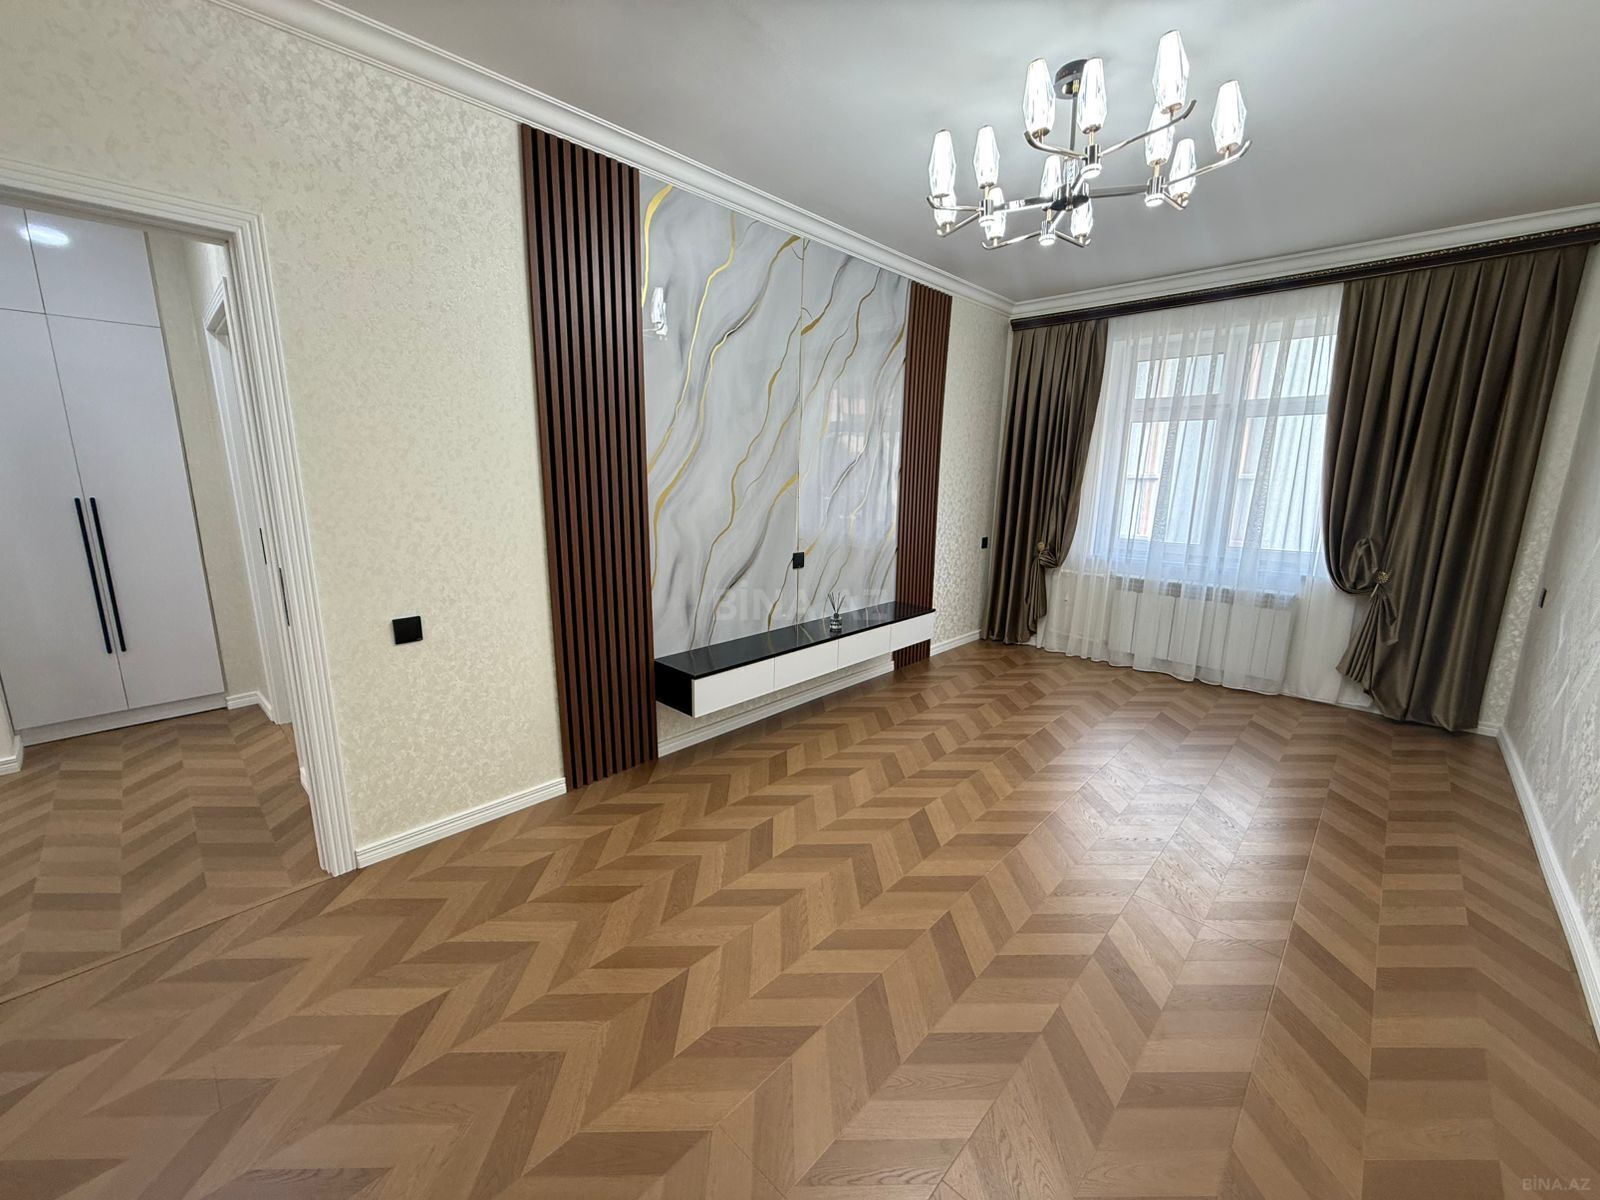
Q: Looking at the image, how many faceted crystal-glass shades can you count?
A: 12